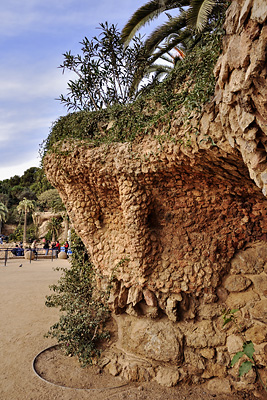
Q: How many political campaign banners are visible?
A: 0